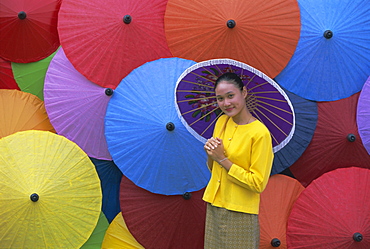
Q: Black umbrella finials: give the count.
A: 11